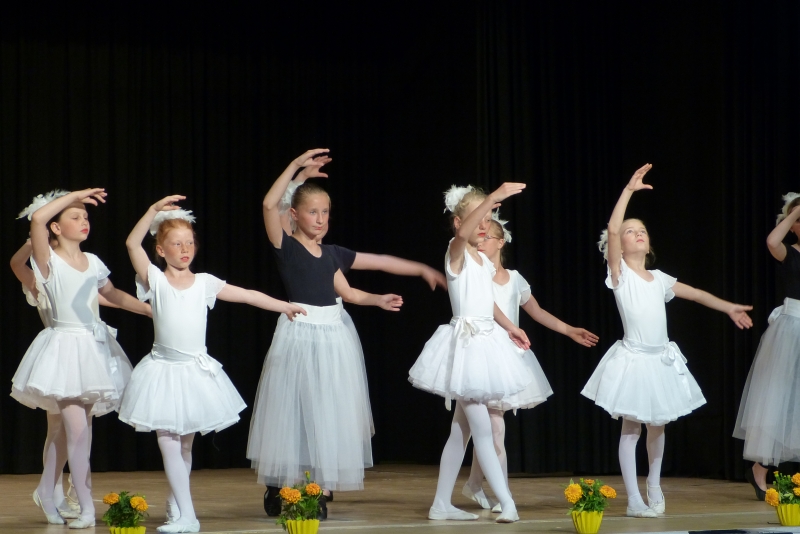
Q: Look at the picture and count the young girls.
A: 9